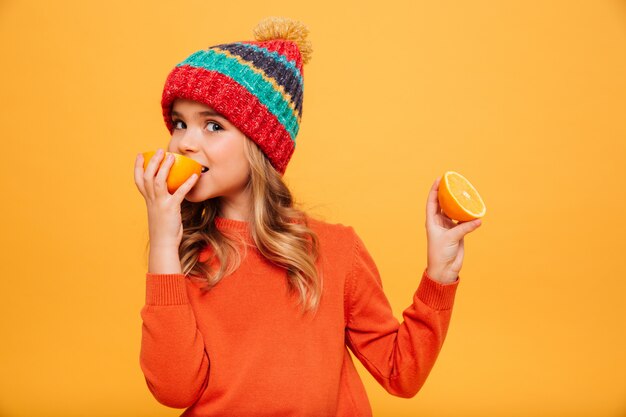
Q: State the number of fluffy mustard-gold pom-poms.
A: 1